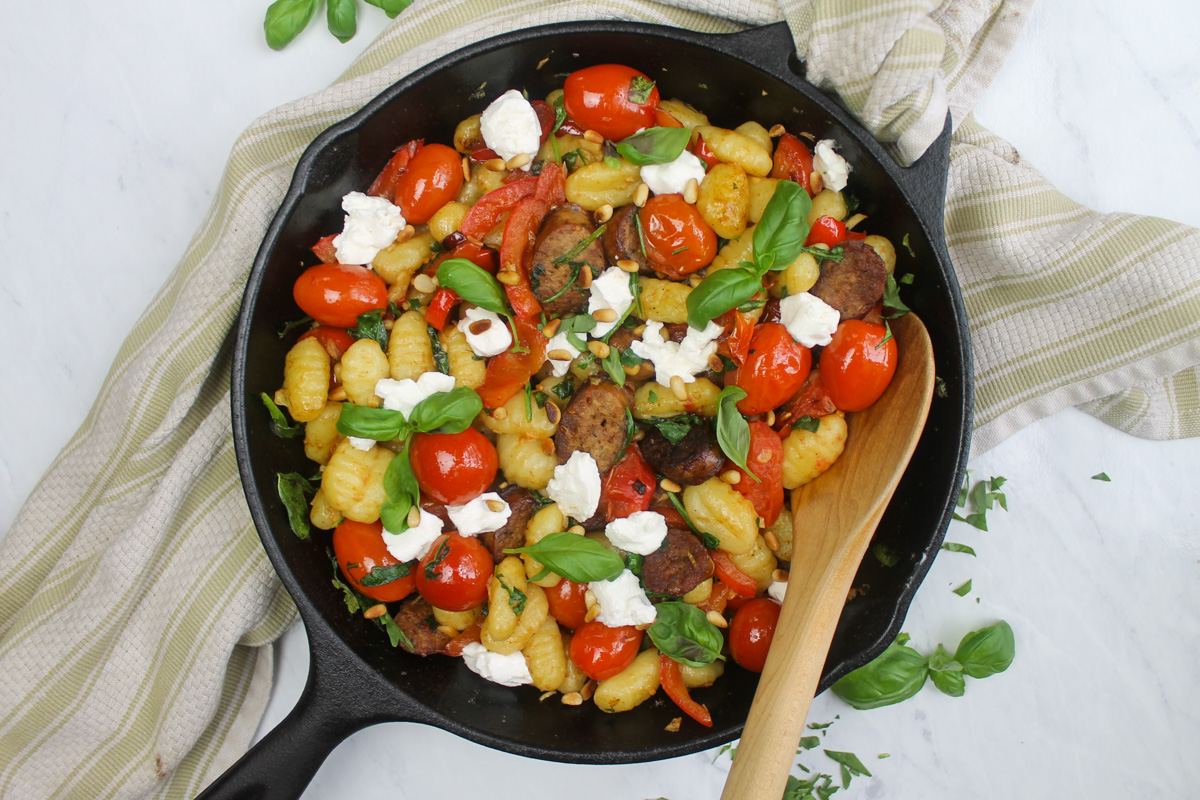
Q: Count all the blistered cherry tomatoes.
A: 12